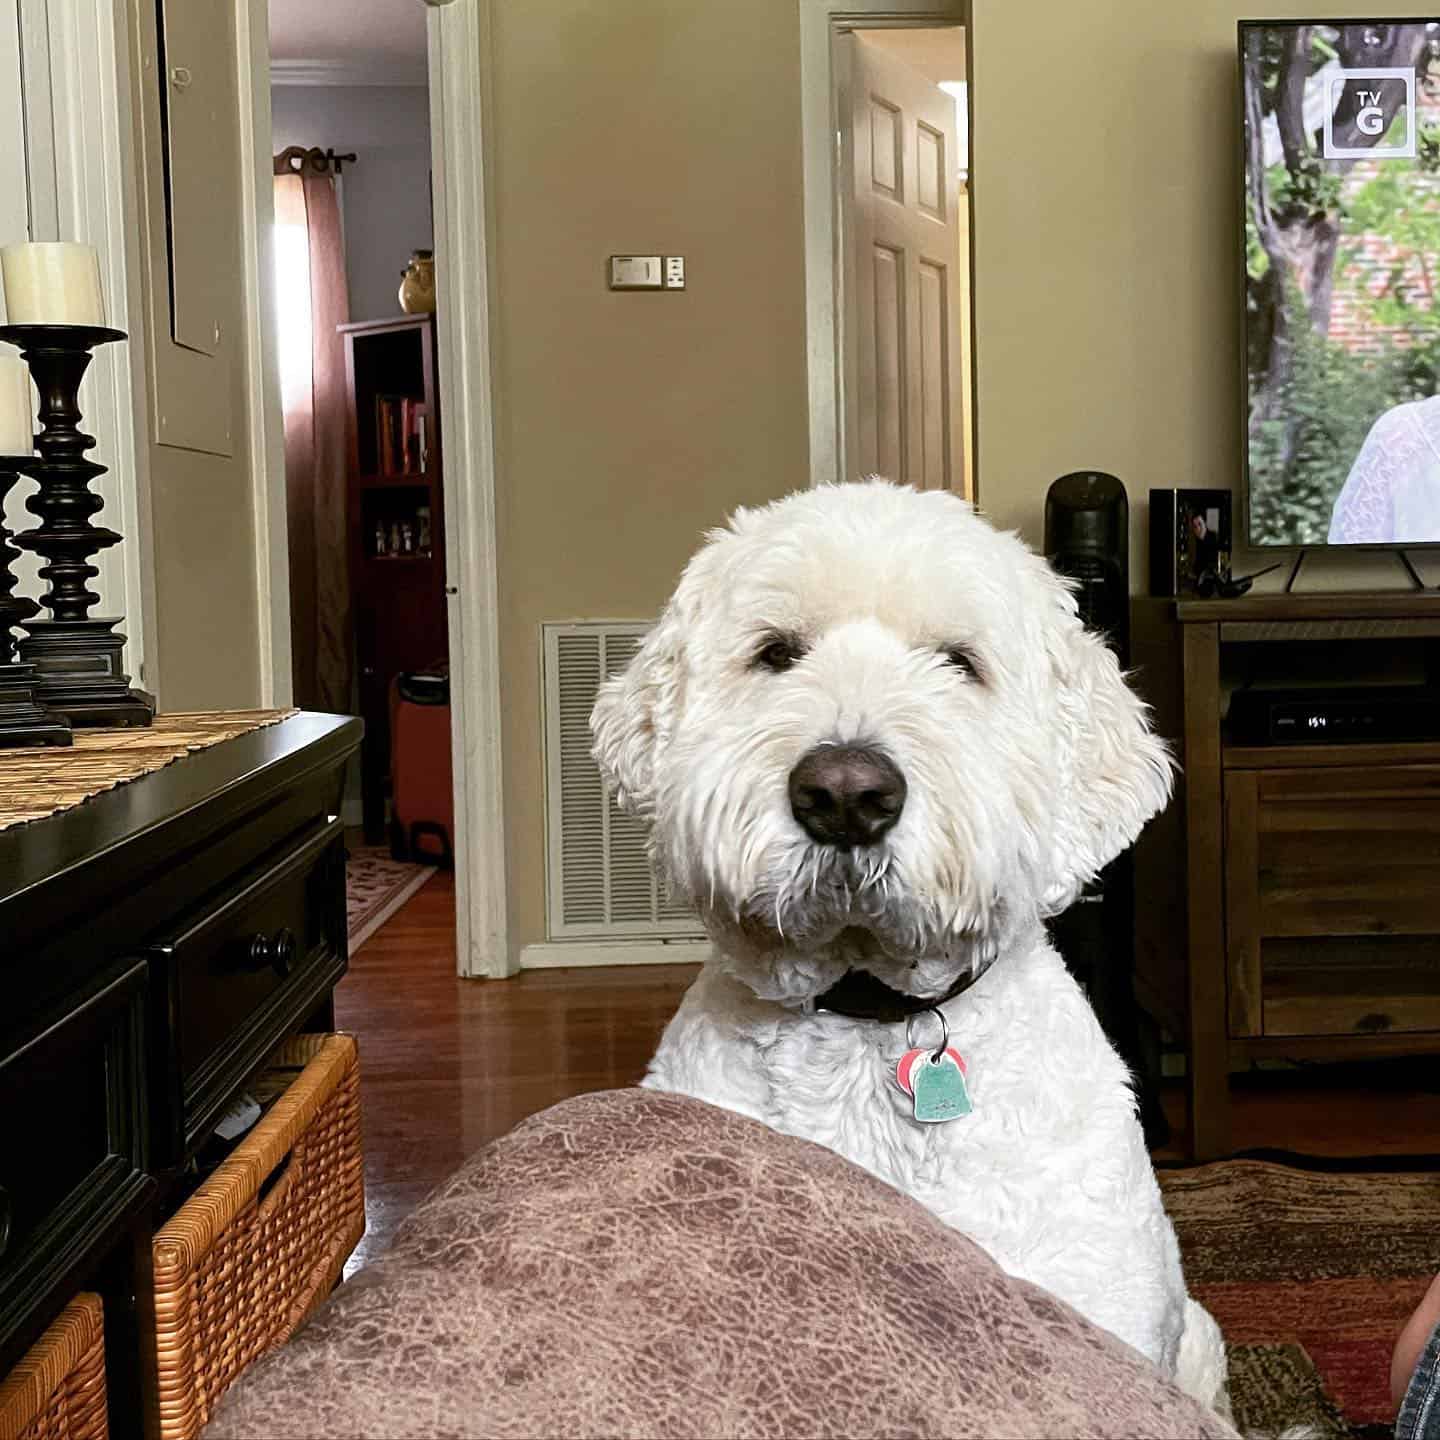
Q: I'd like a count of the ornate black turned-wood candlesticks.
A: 2